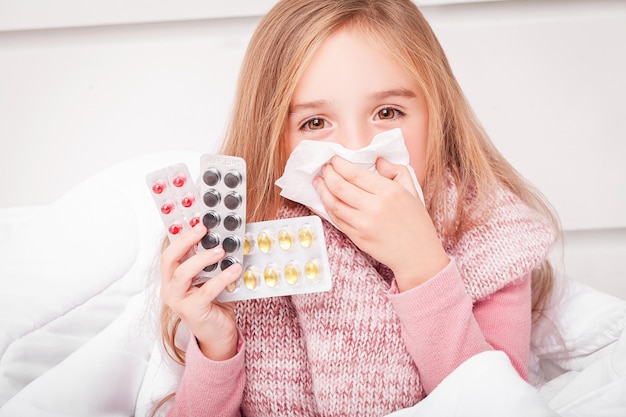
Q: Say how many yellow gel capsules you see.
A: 9